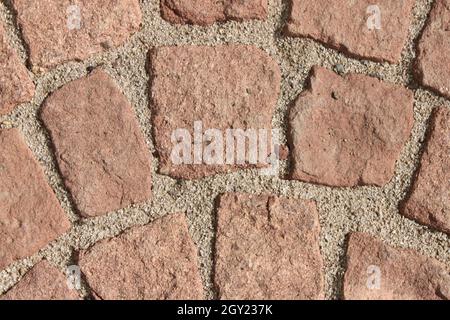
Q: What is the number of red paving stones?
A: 14